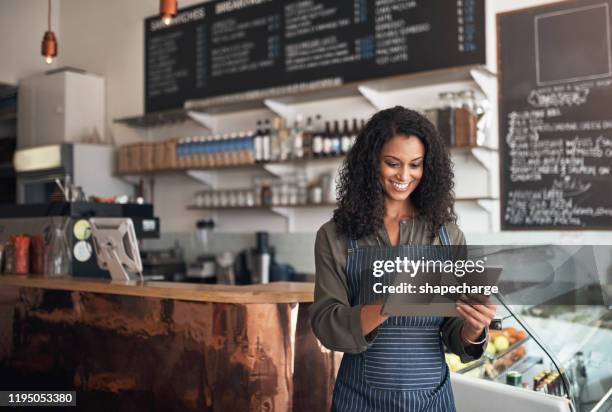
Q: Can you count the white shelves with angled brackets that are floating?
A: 3